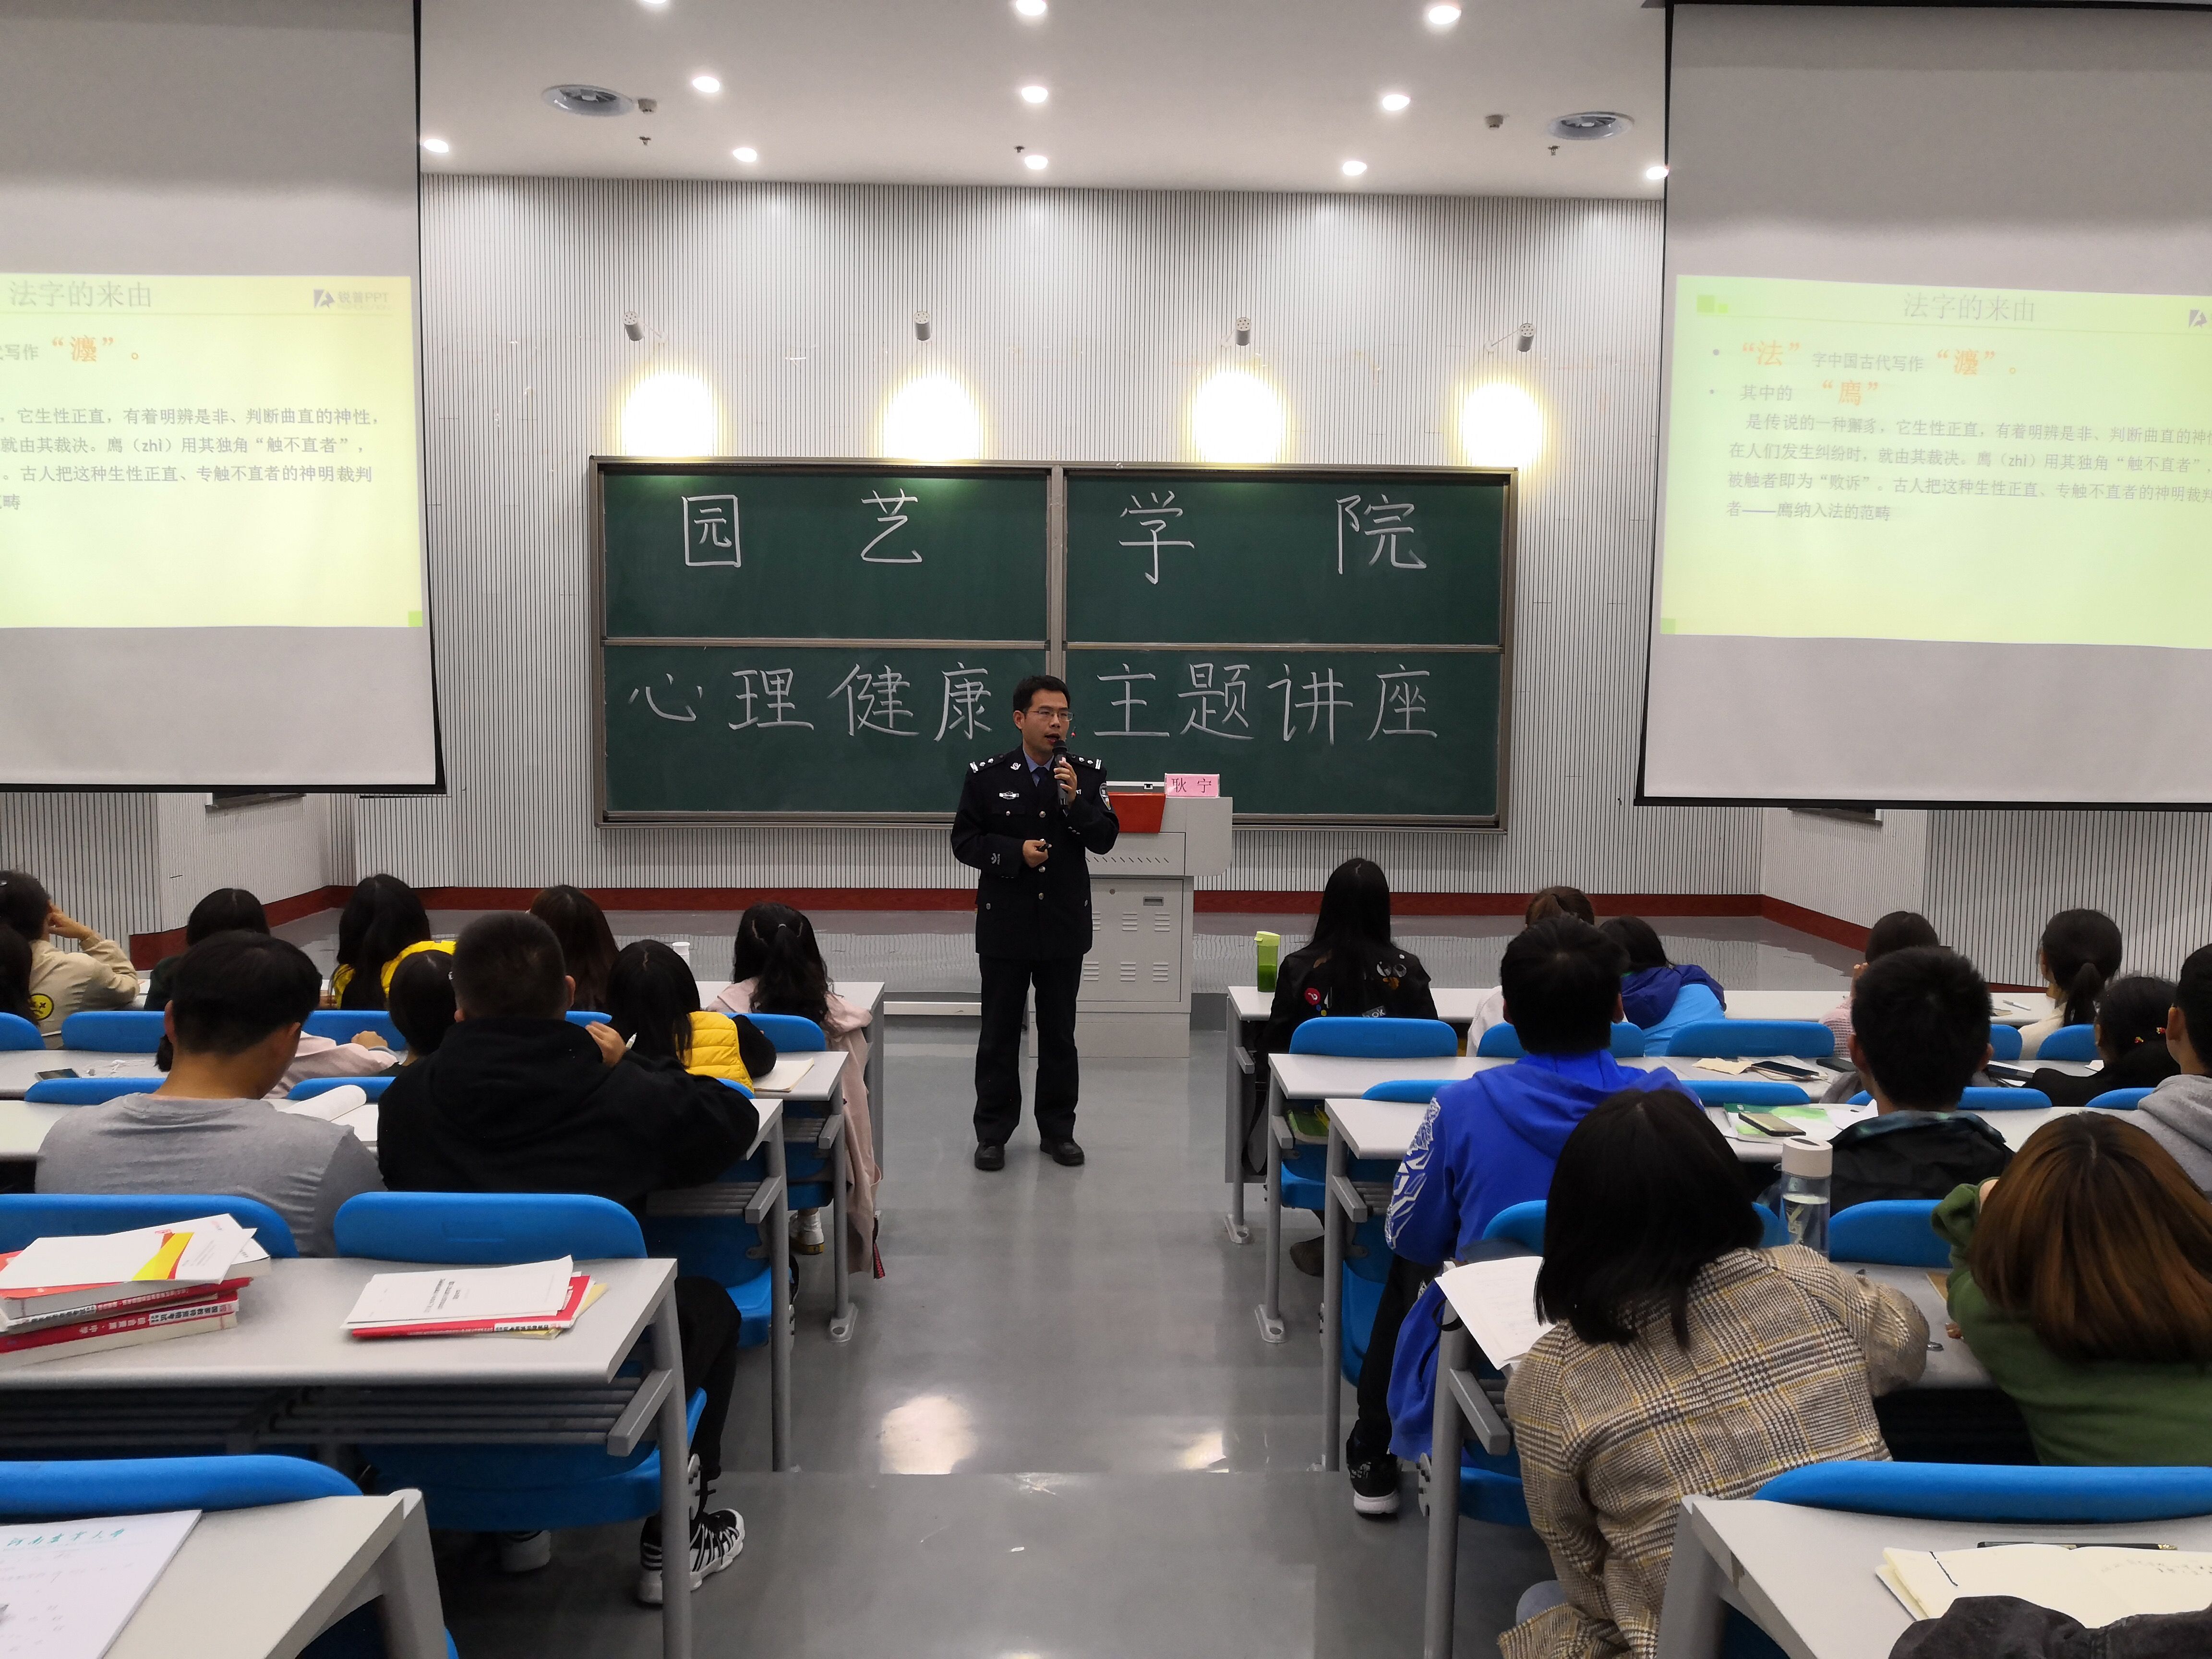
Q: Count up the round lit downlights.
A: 11